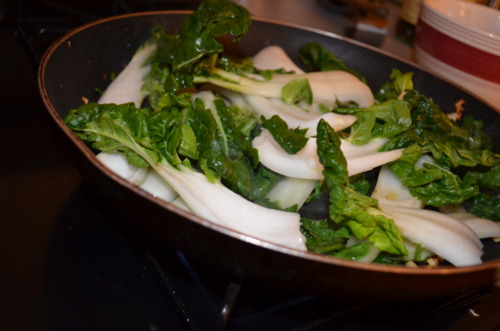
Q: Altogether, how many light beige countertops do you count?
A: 1